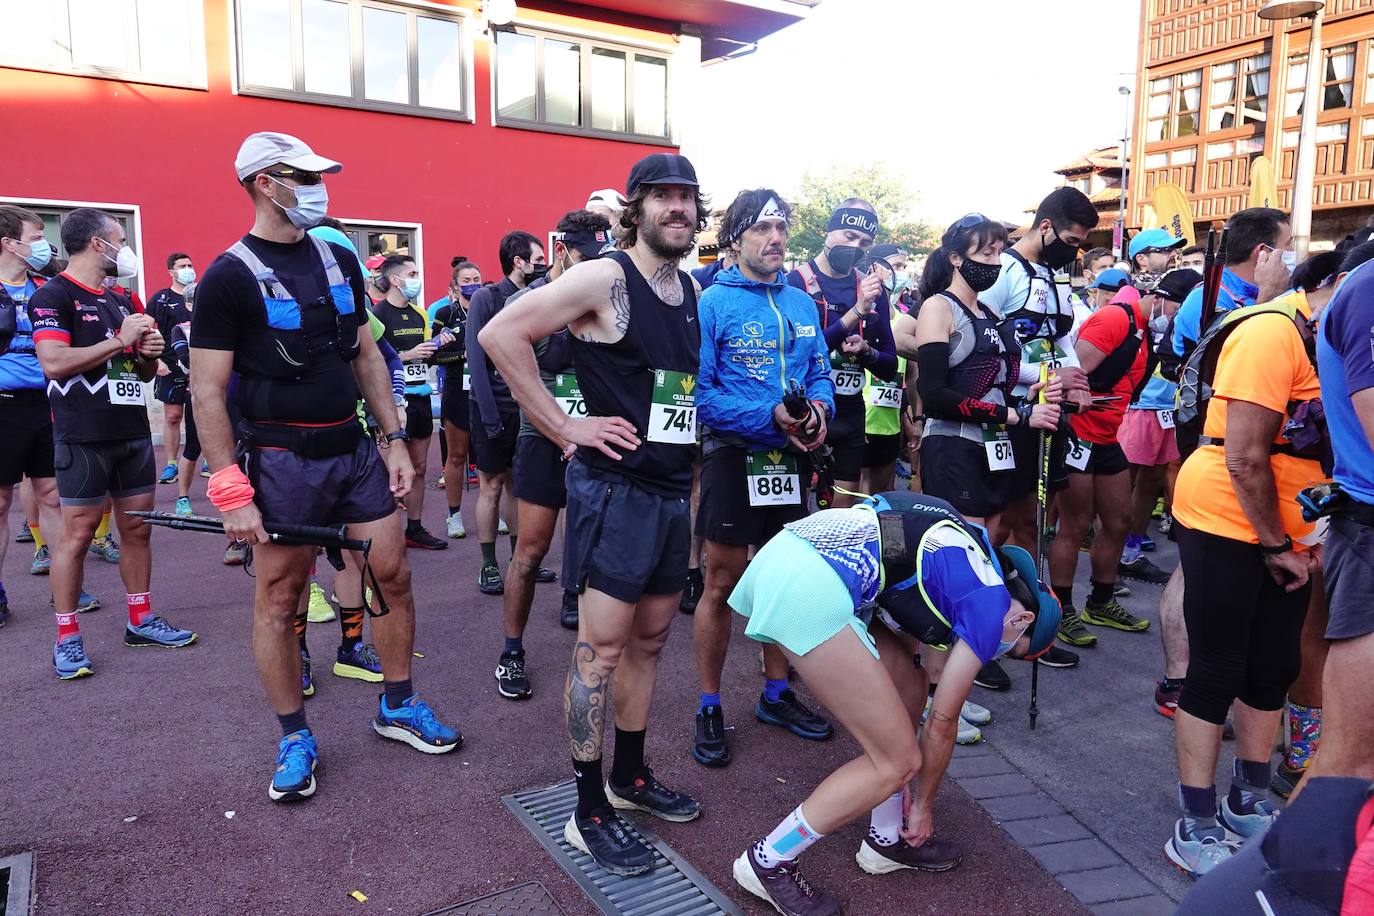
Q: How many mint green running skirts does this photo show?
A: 1